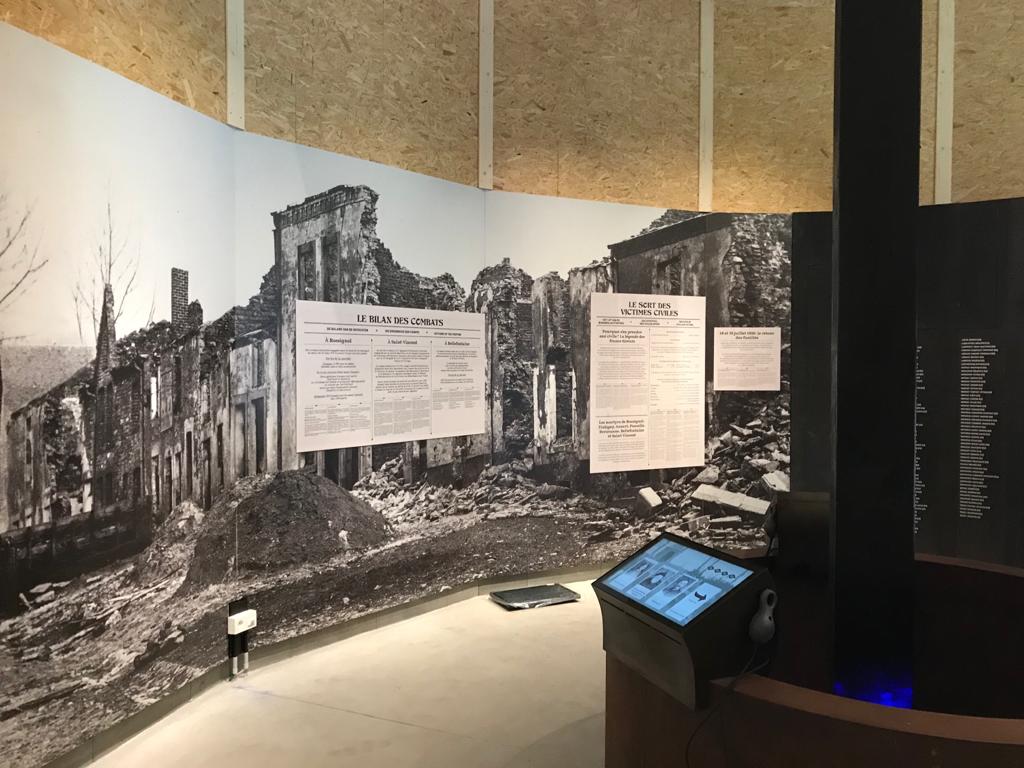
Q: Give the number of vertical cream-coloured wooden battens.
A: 4